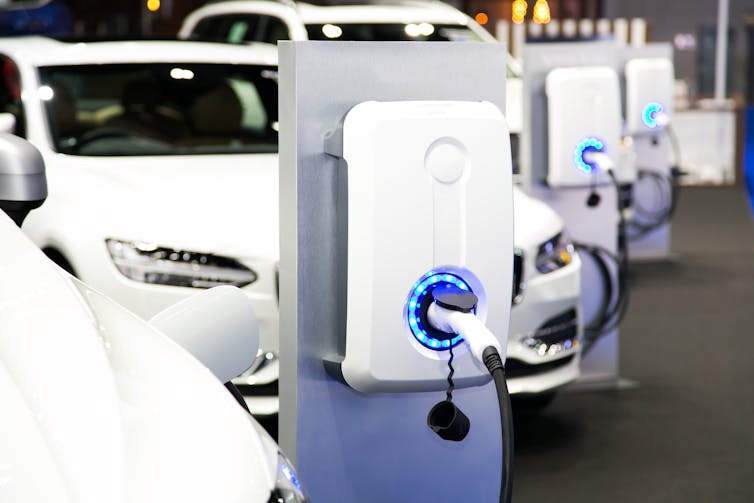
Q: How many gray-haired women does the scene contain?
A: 0